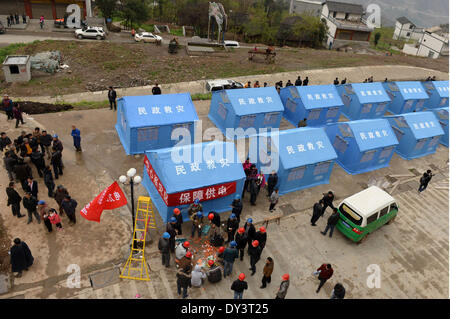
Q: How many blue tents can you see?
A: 11